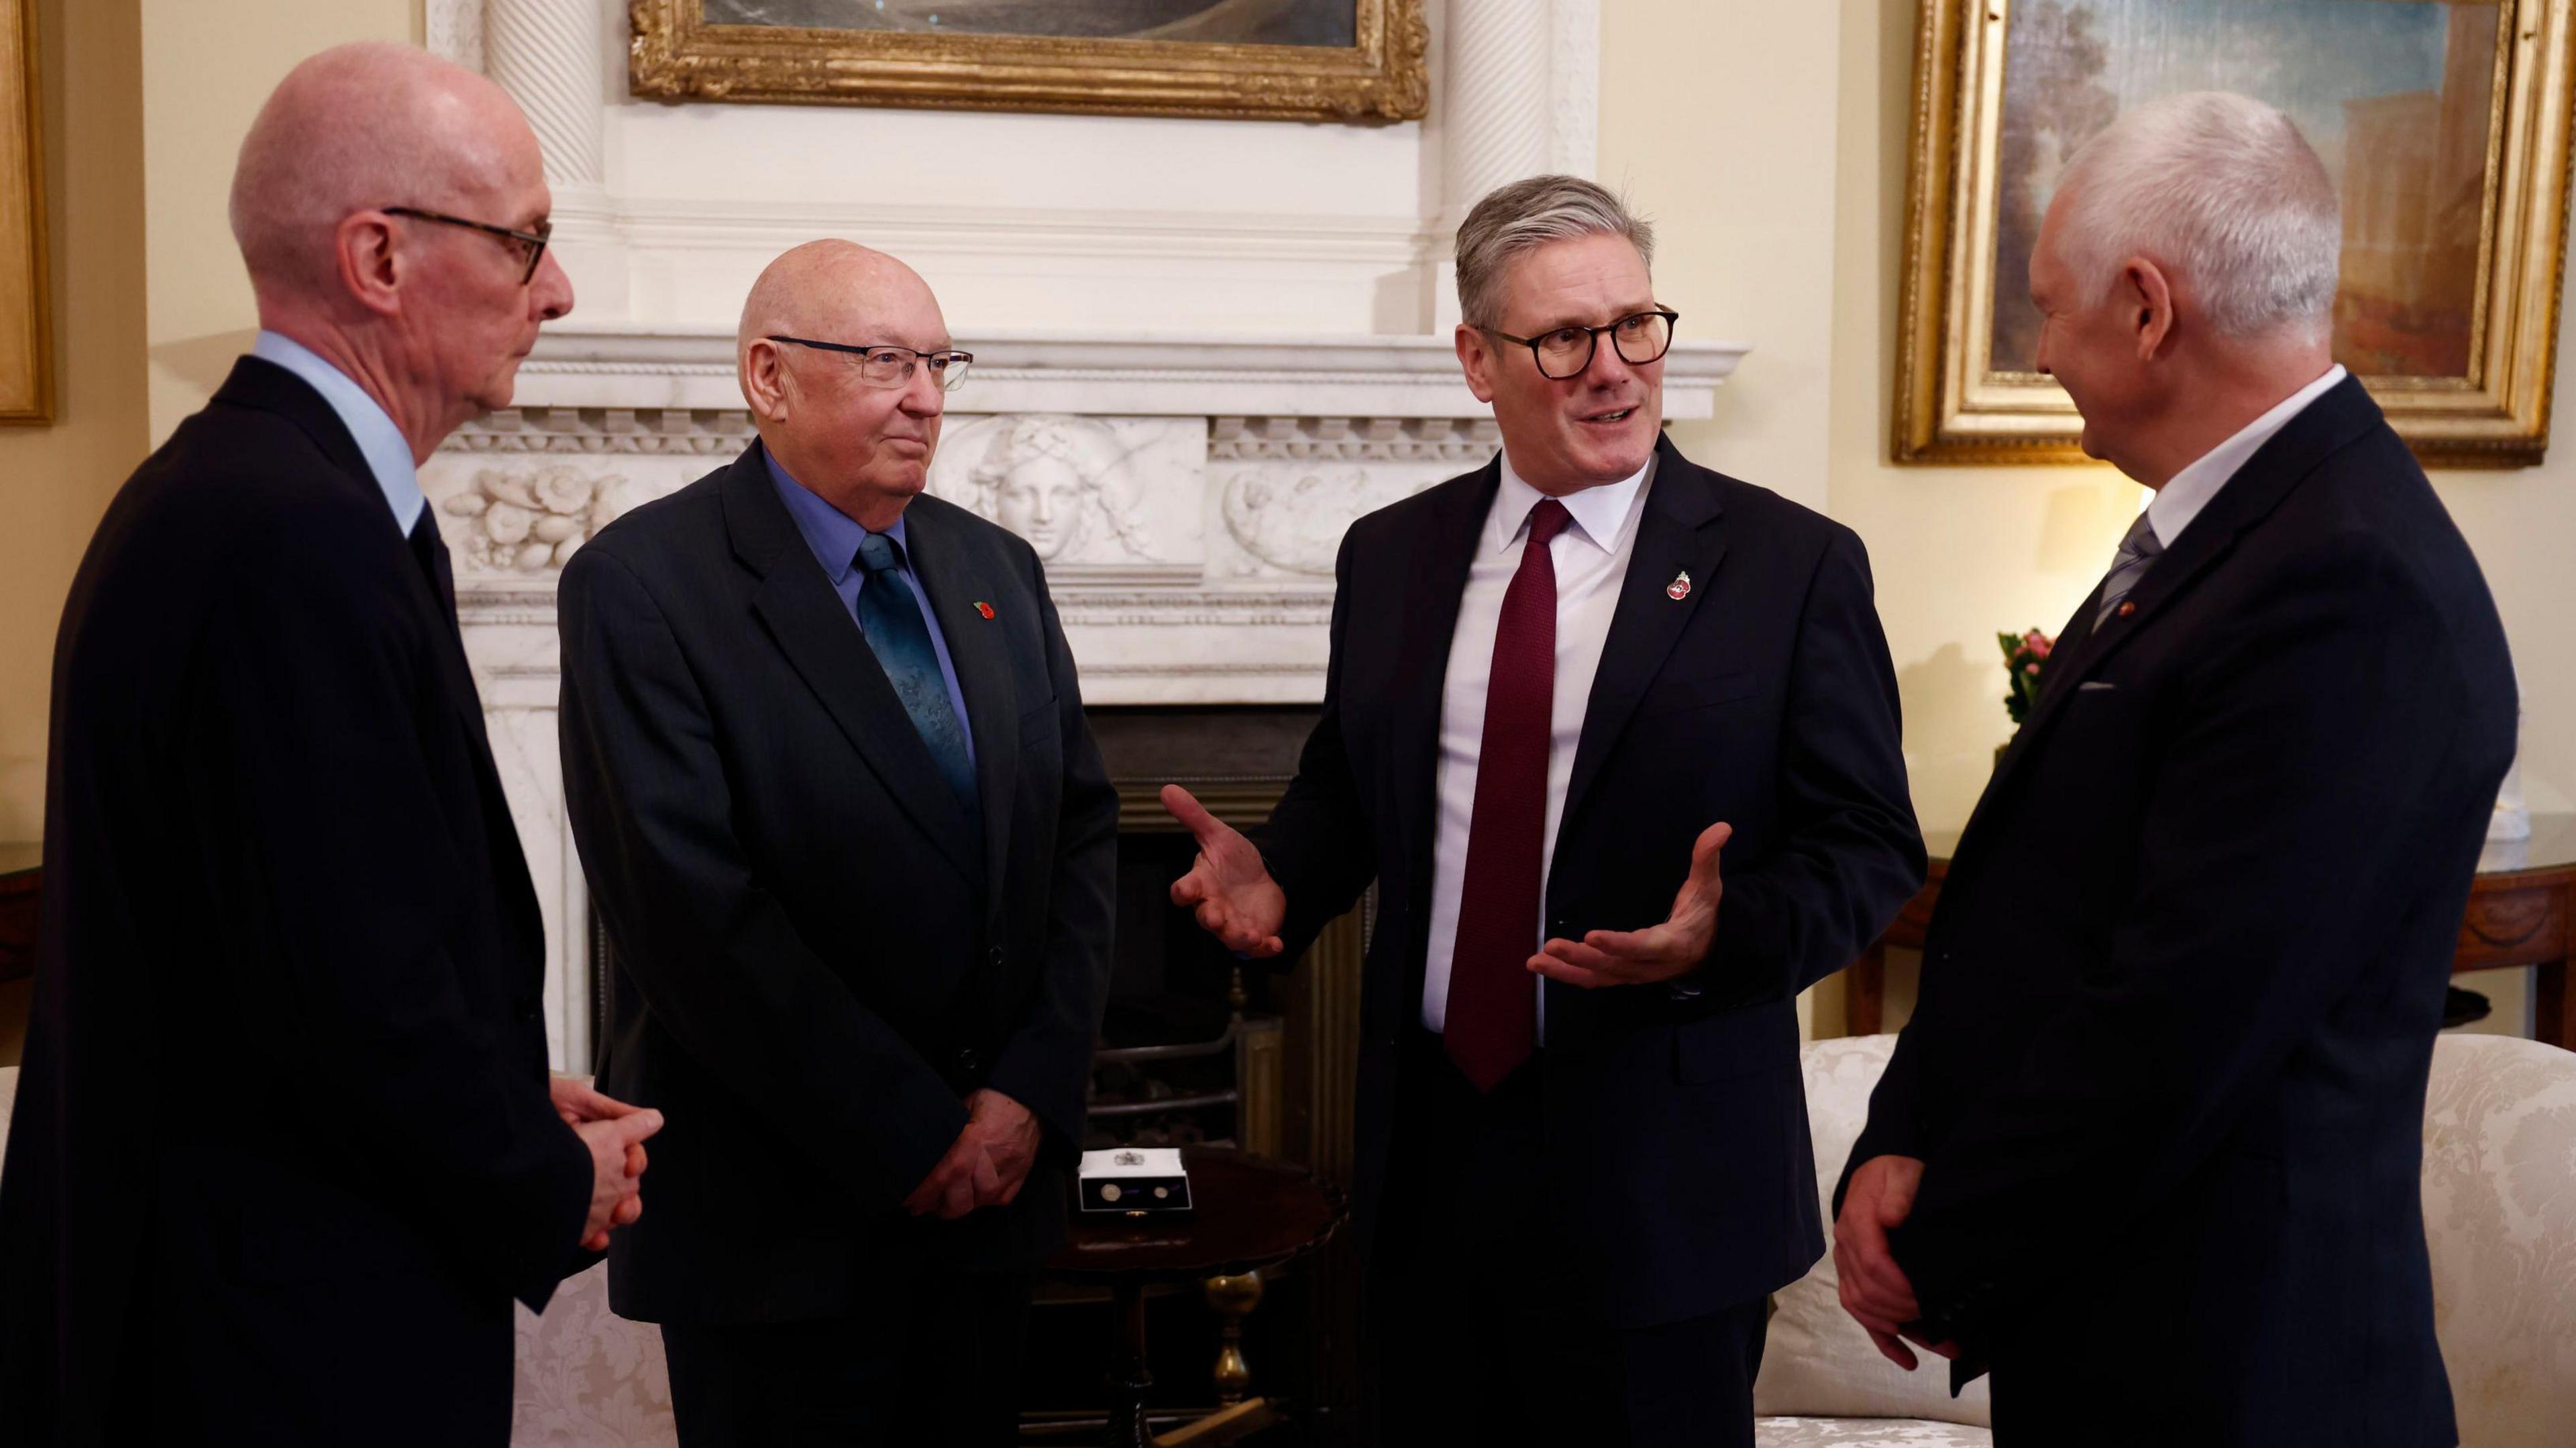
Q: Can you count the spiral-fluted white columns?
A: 2